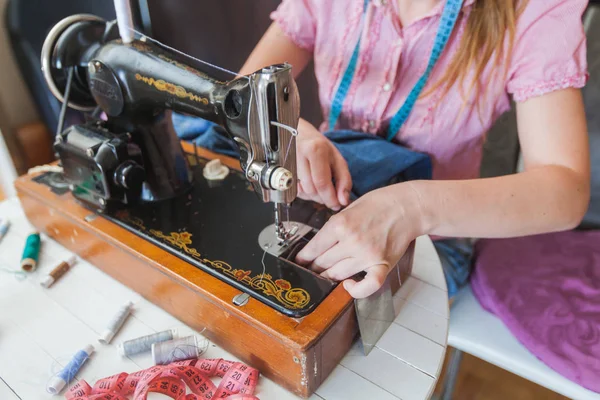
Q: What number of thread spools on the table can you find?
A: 7